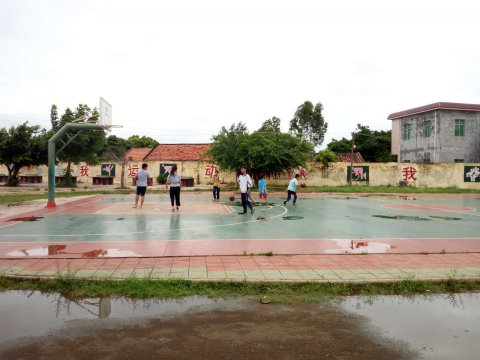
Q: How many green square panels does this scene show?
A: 4